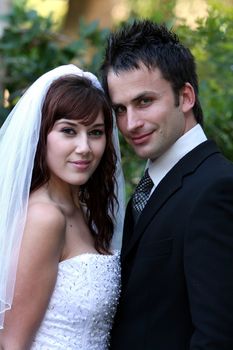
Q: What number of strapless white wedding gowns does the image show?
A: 1